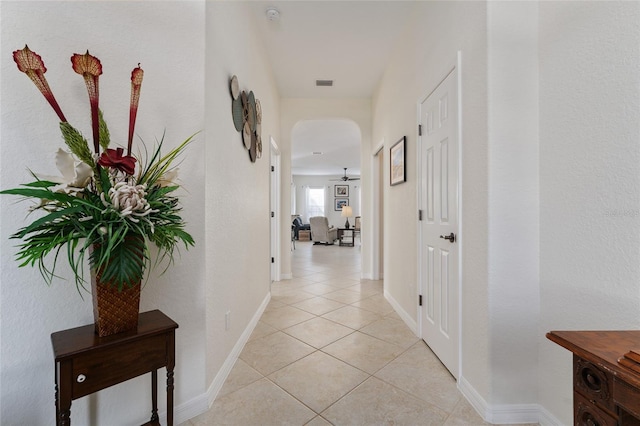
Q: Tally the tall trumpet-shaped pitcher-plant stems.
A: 3